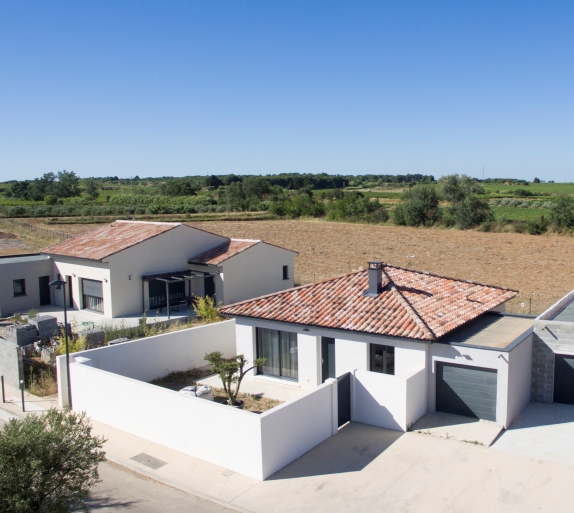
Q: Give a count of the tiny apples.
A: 0